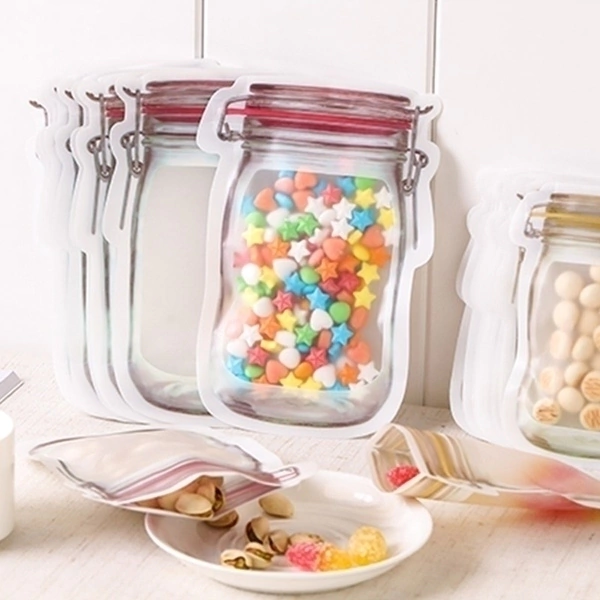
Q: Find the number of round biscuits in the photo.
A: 15